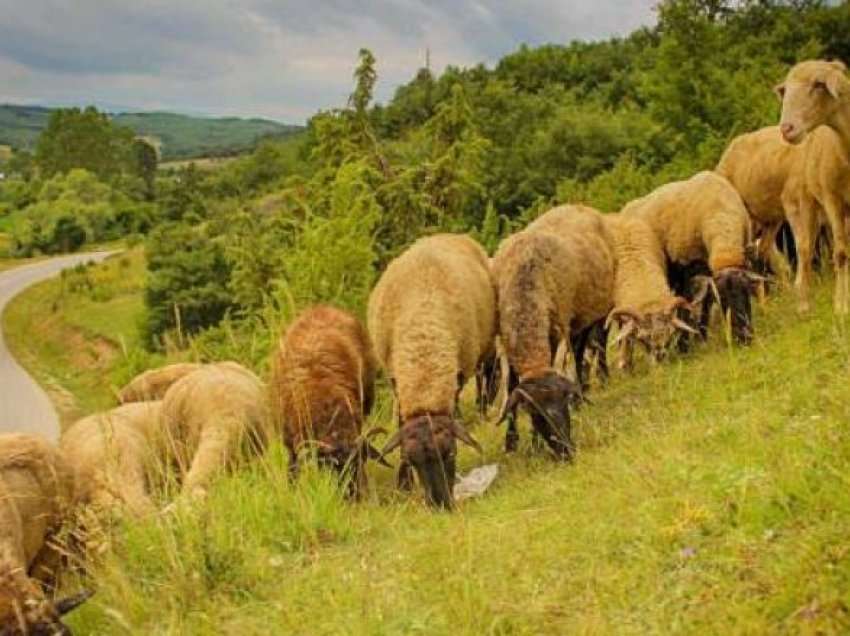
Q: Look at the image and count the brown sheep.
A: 1